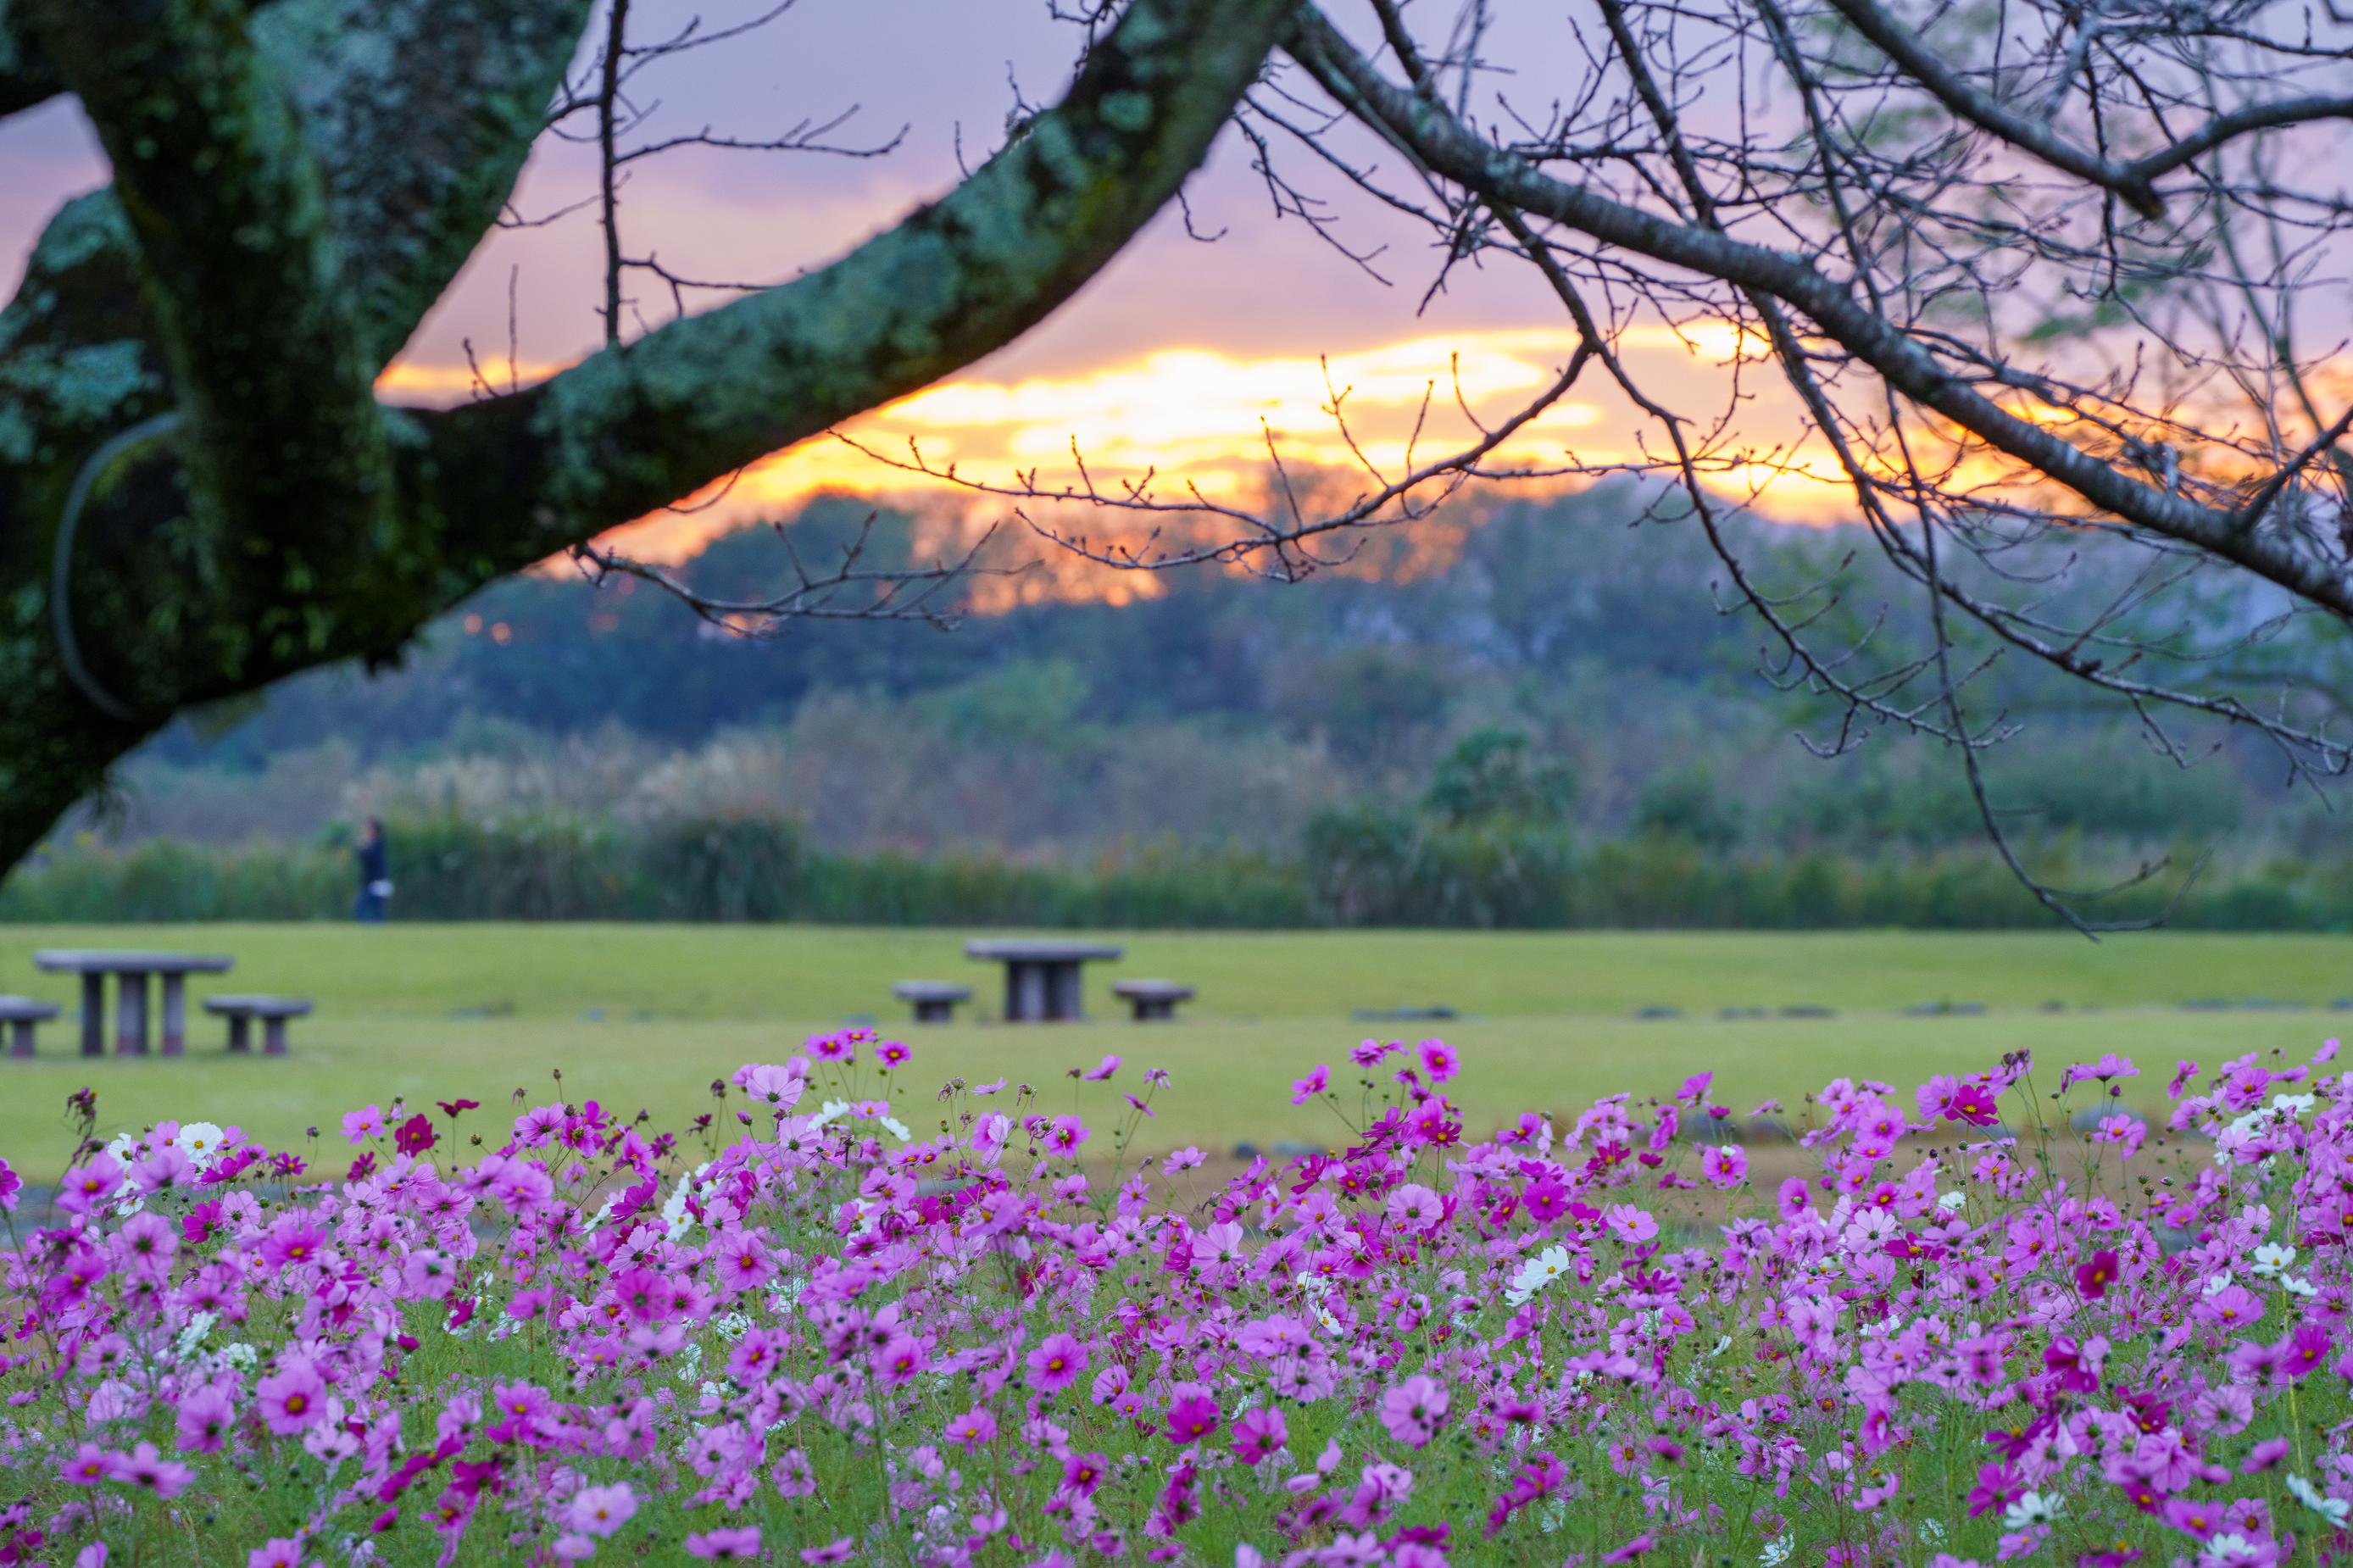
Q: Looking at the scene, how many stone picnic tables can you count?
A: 2